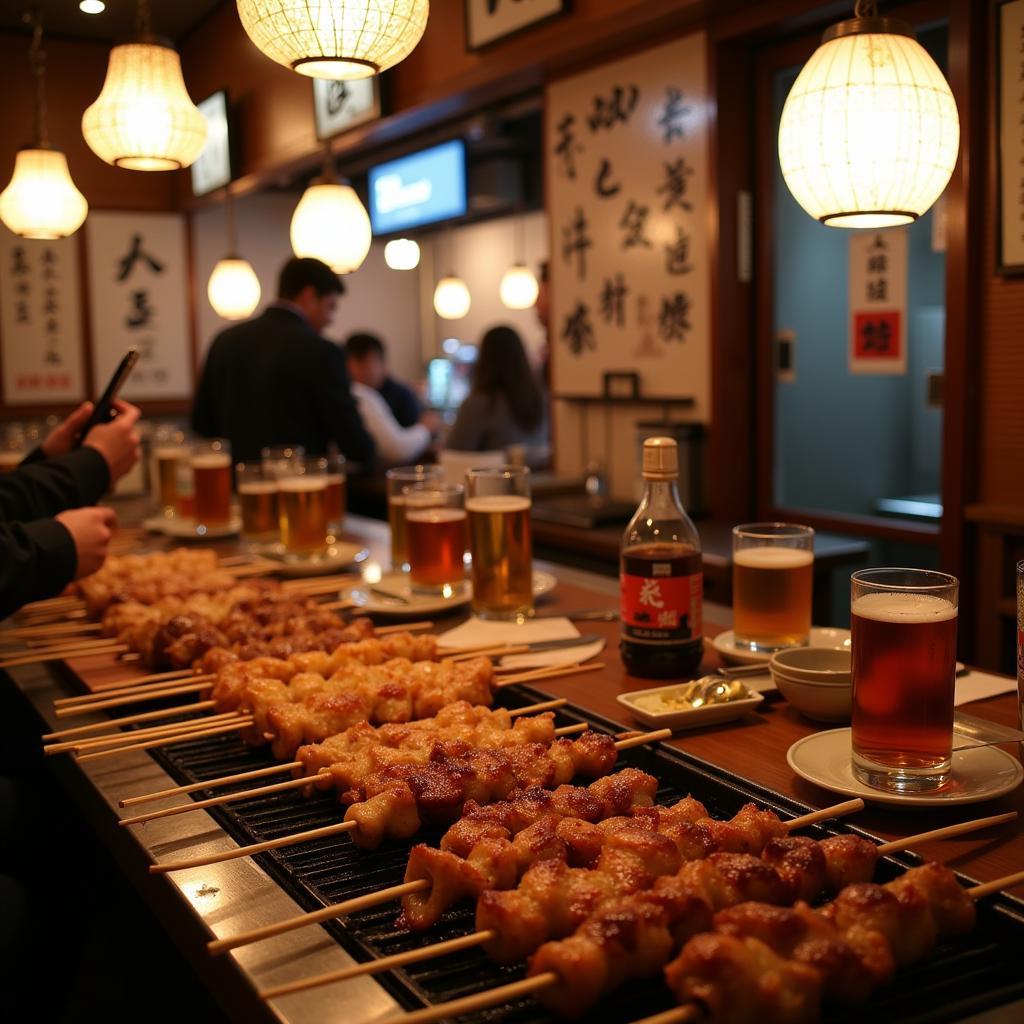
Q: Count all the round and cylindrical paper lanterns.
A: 9